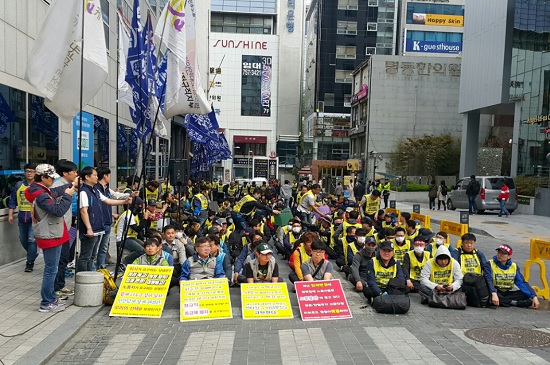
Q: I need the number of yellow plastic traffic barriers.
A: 4